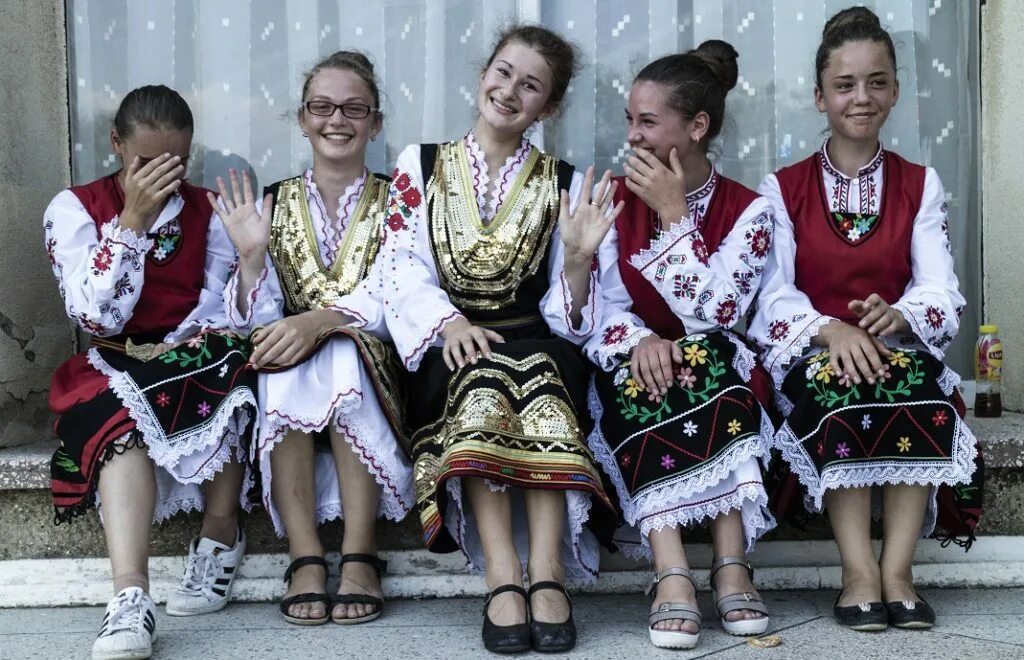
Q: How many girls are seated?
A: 5